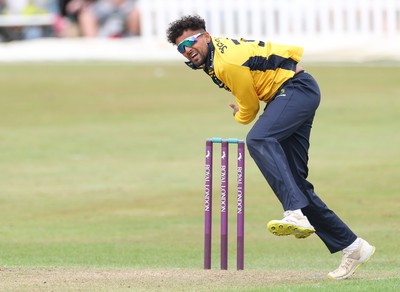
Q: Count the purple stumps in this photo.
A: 3